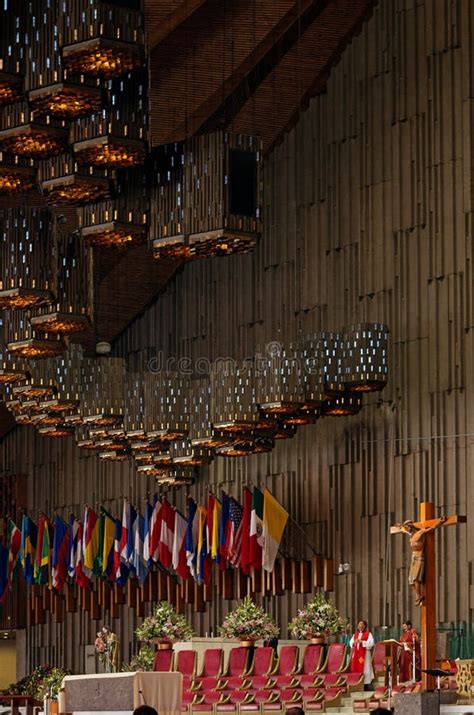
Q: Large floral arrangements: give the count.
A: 3